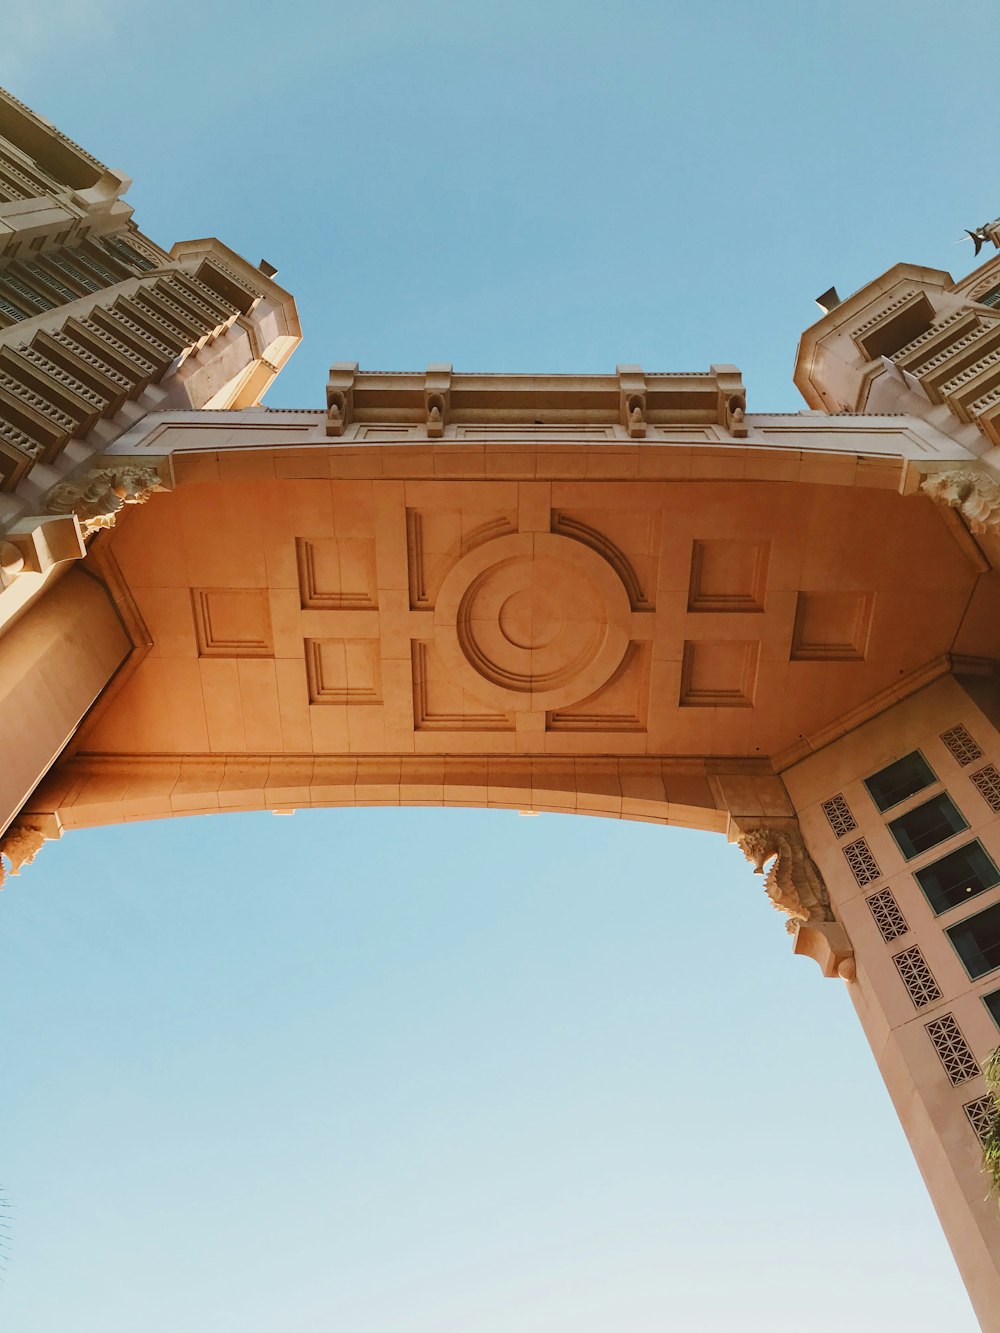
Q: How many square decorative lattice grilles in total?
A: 8